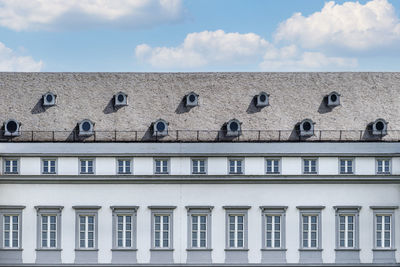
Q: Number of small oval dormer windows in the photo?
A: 11